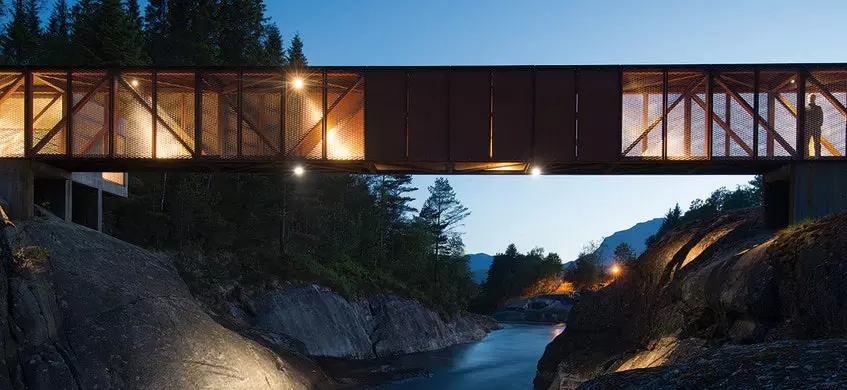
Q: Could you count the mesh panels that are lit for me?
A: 14